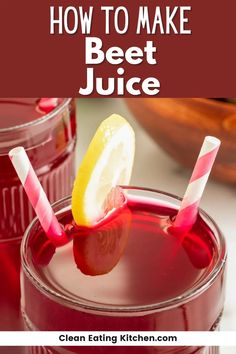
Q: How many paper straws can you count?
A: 2